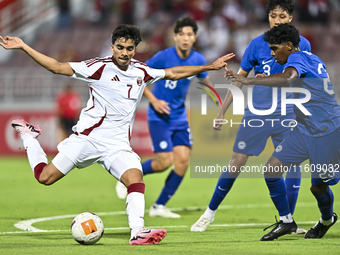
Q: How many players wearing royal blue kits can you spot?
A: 3